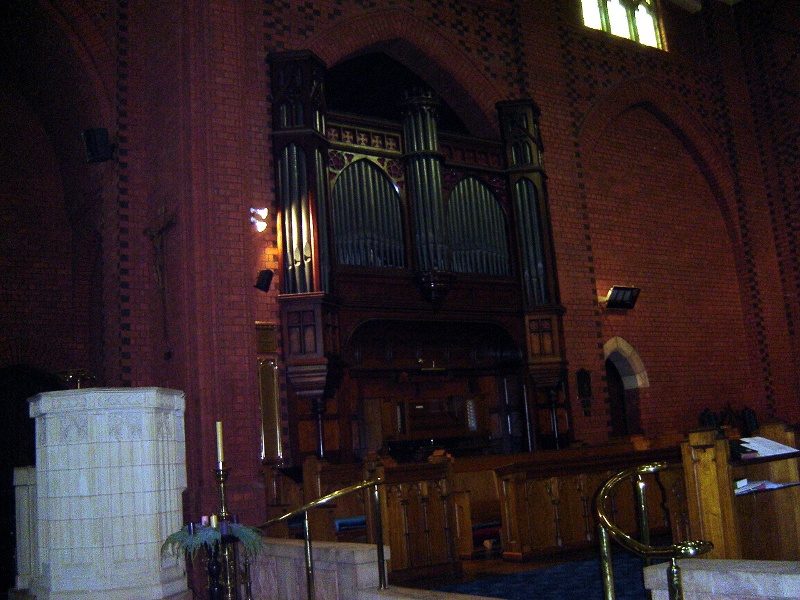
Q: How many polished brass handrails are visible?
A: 2